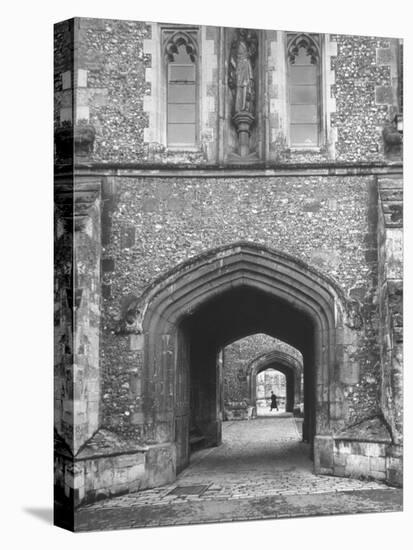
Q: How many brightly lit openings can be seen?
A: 1